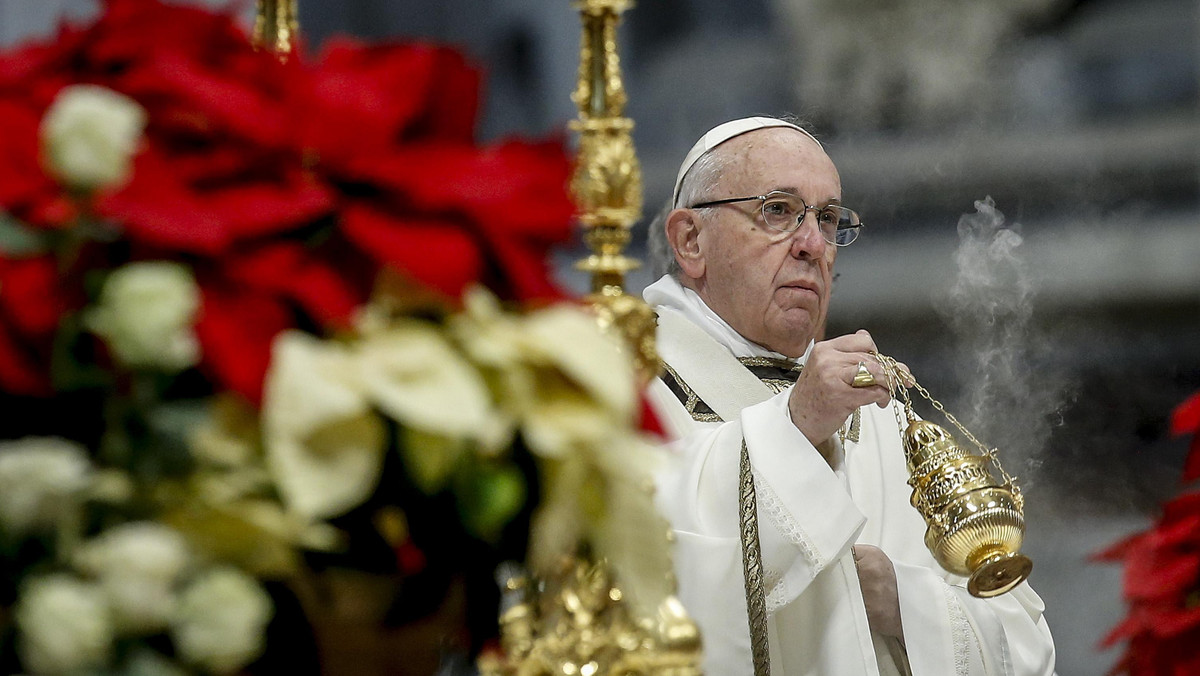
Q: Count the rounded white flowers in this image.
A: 6